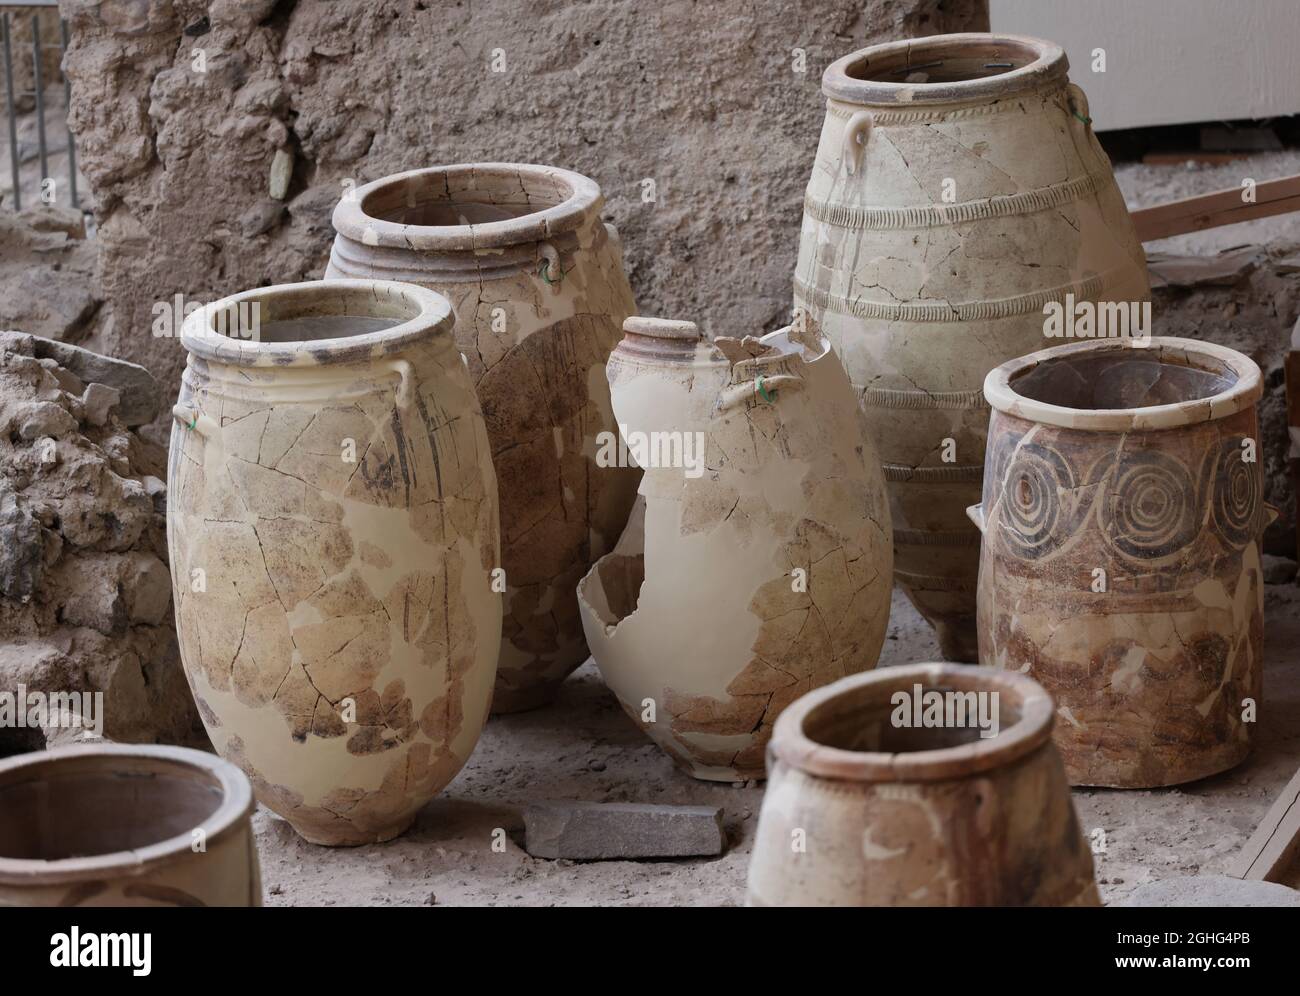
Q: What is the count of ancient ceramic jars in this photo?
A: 7